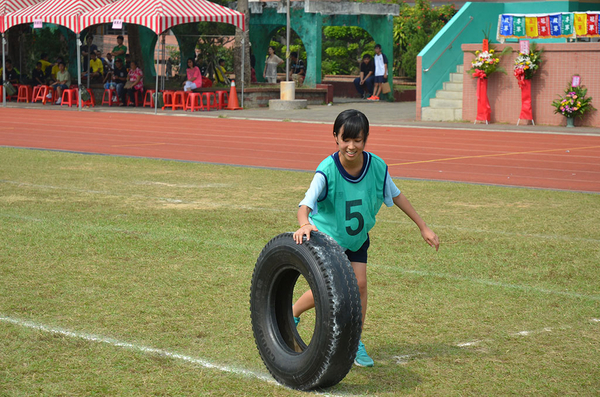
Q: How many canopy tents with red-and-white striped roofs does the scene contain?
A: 3